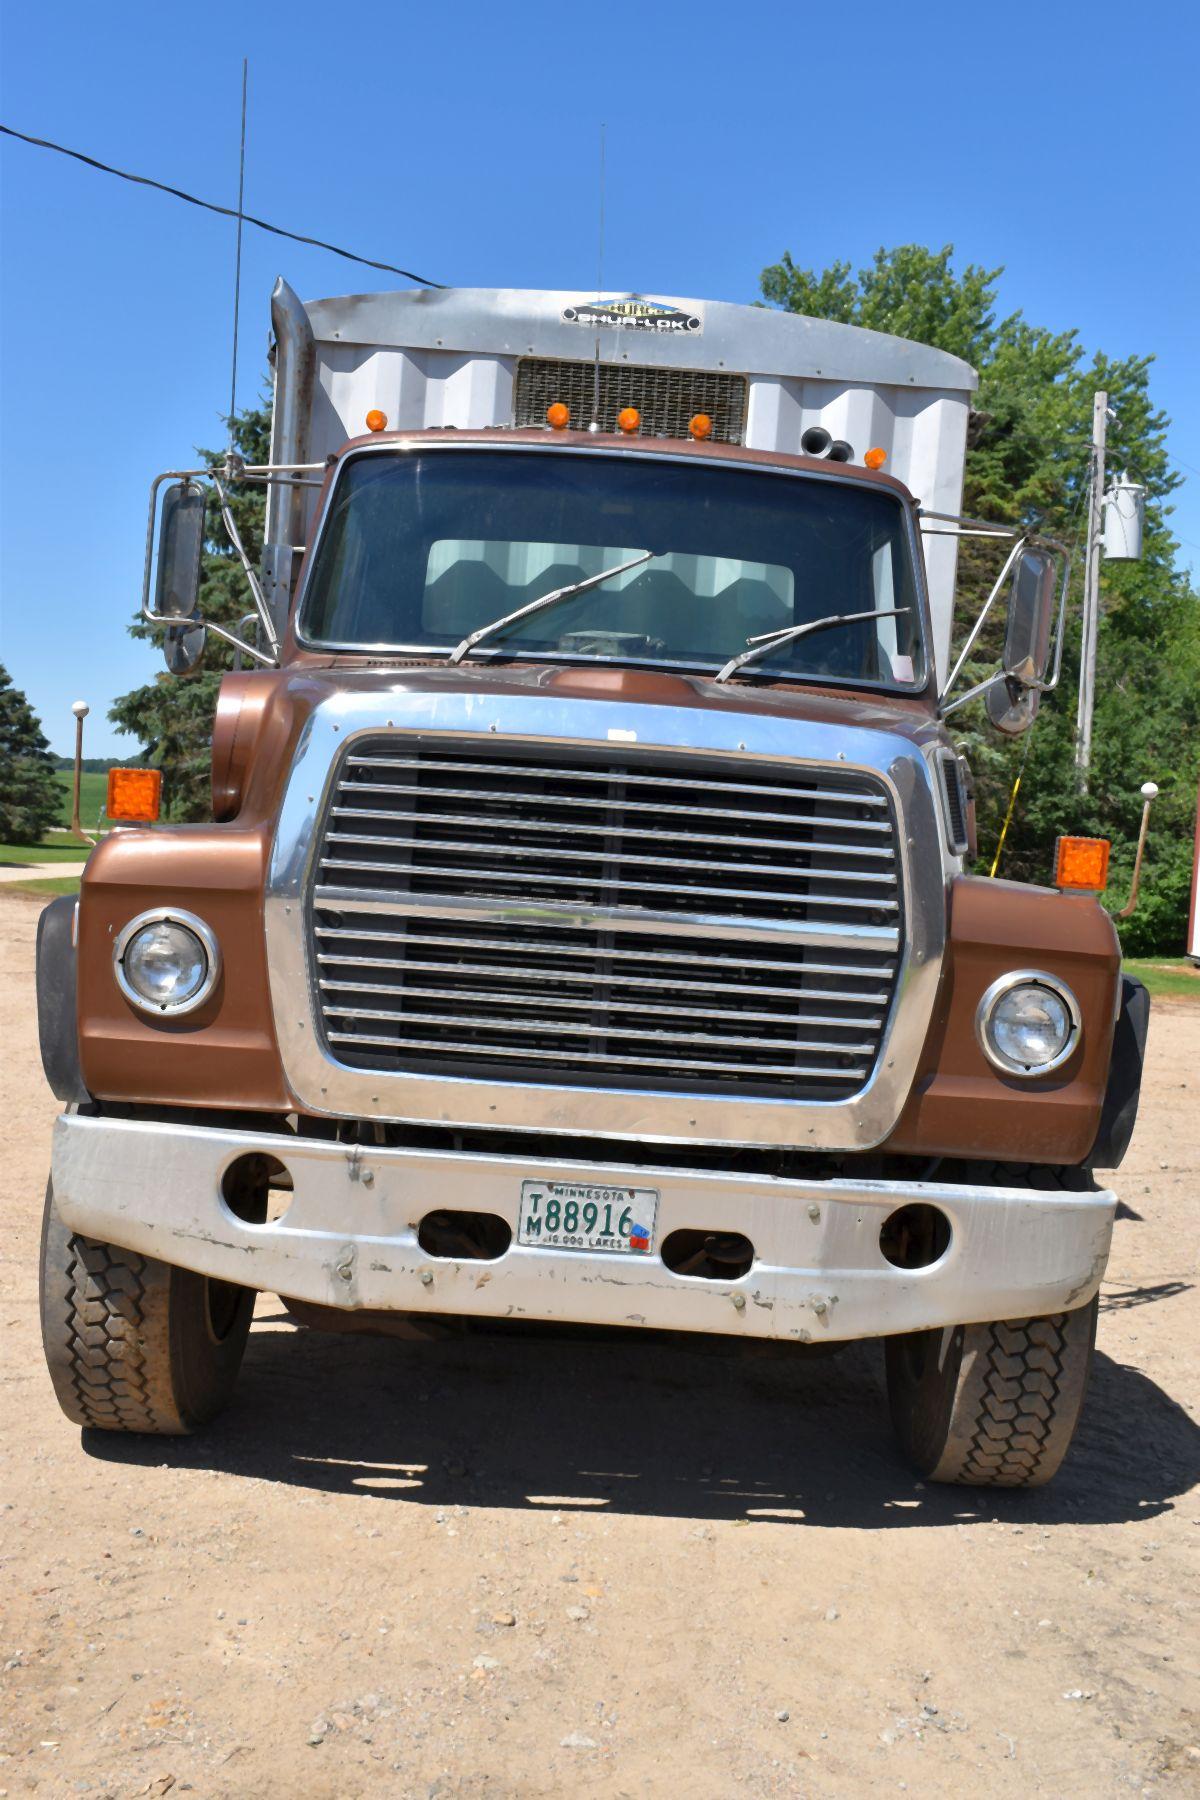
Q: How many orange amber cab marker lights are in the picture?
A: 5